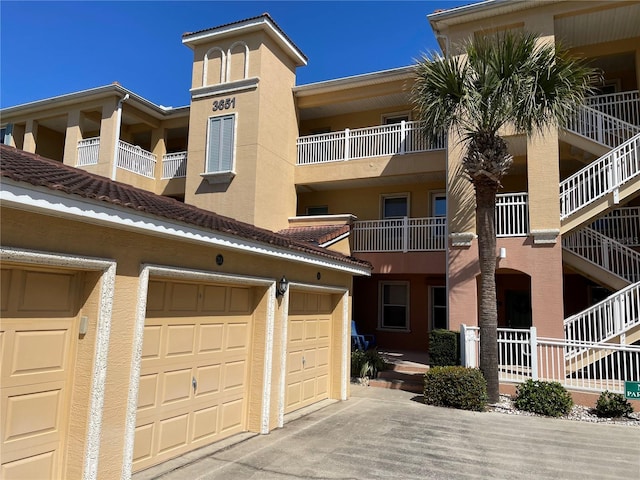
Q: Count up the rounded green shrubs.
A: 3